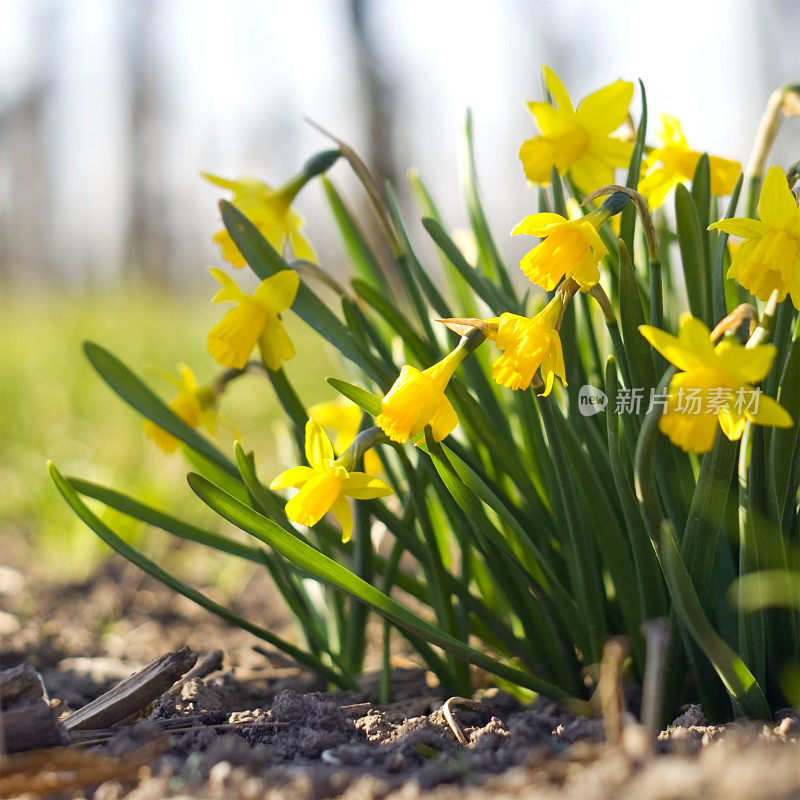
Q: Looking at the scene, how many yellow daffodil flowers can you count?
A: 12